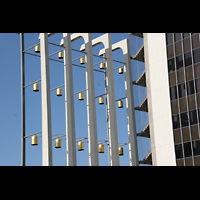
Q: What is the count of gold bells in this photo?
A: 15